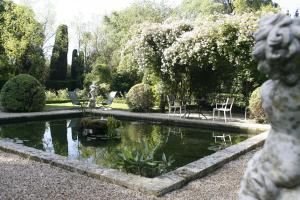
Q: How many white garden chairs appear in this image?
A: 2